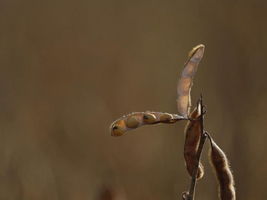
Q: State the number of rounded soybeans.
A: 4